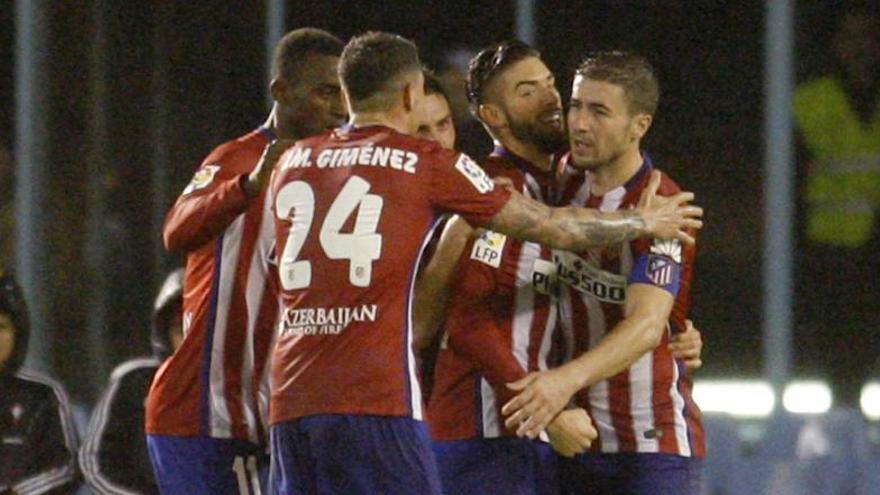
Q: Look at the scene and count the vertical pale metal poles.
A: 4